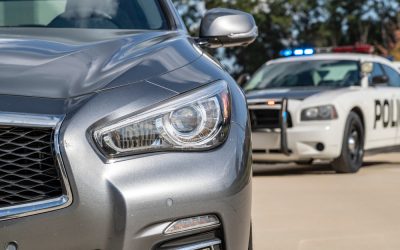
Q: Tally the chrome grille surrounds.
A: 1